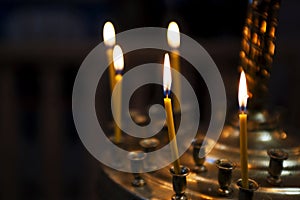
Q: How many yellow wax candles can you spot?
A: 5